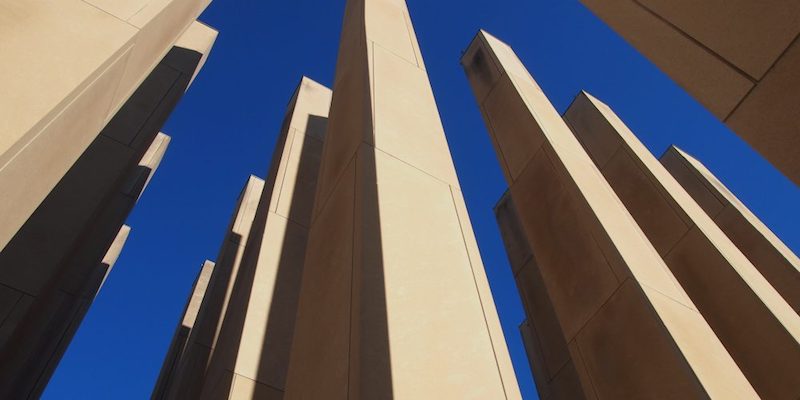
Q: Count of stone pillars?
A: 14